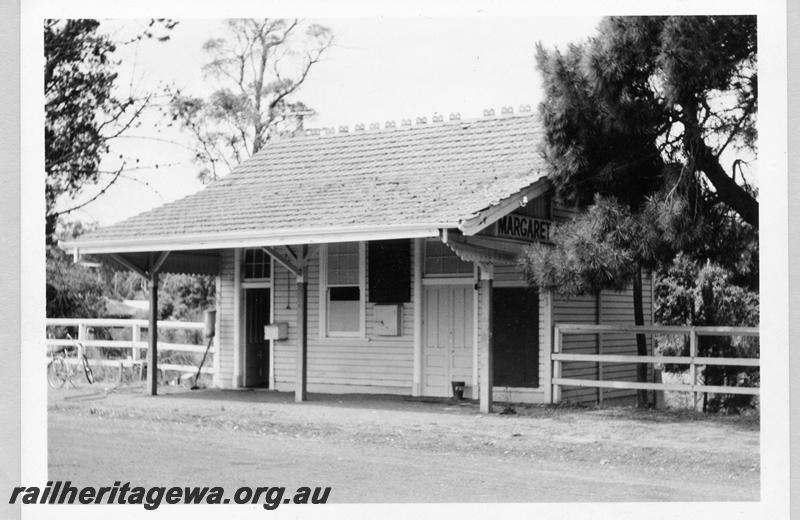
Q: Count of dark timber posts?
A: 3